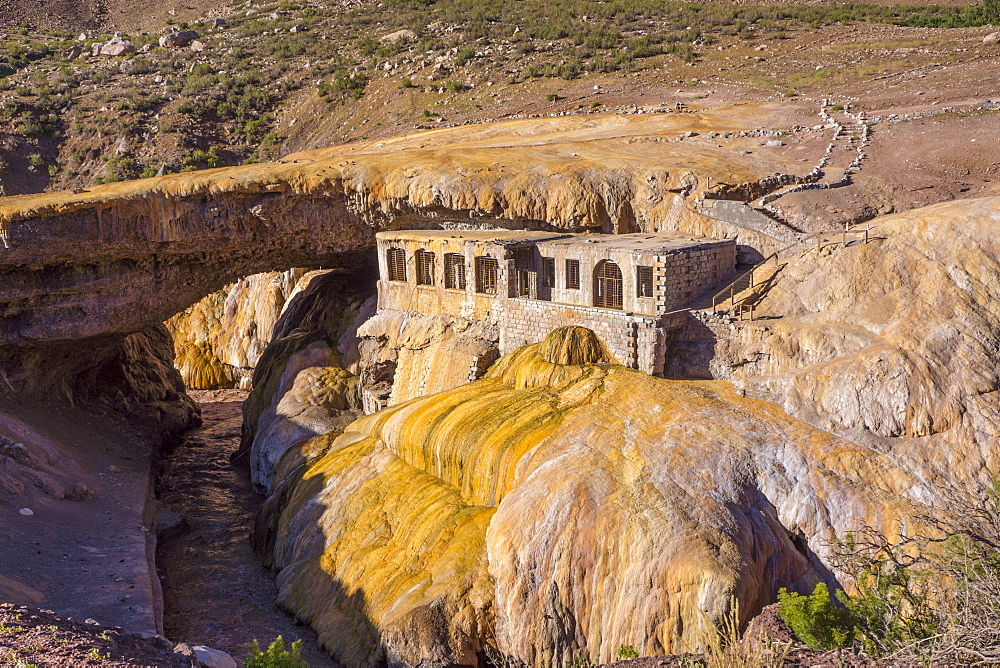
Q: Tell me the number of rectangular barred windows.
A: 7